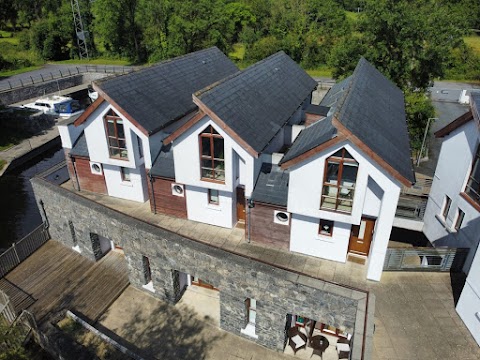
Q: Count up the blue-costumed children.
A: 0